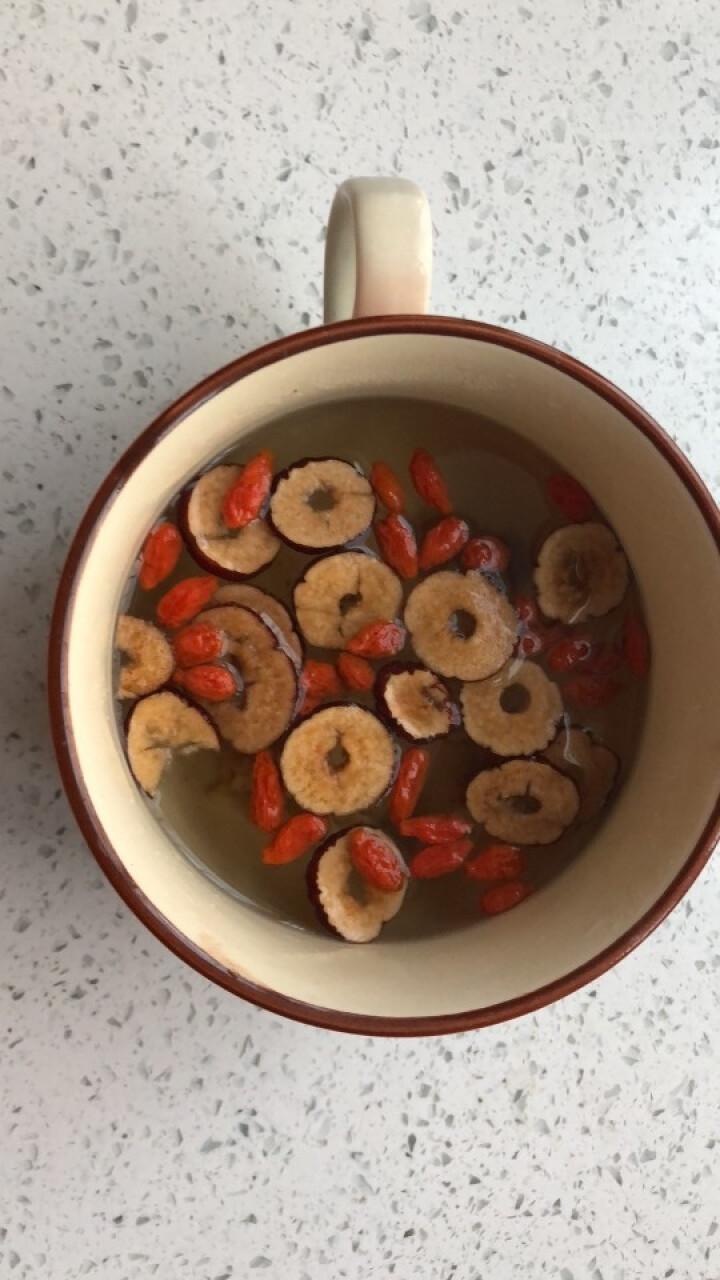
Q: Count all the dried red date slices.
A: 15